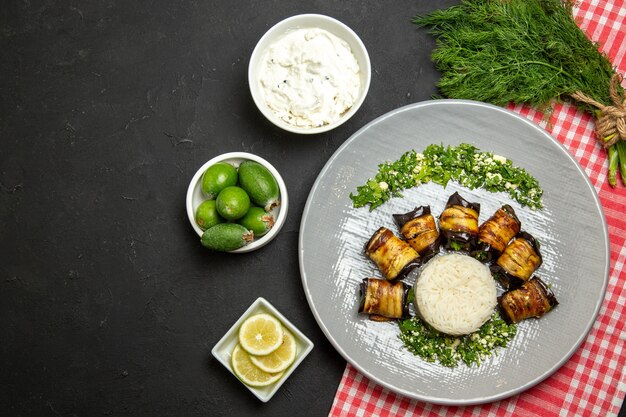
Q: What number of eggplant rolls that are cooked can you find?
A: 7